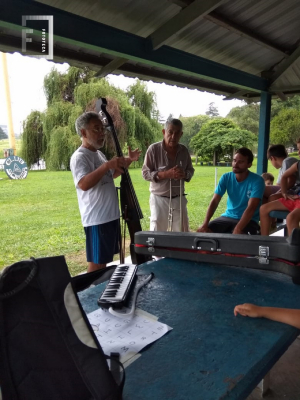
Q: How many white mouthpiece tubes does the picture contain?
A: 1